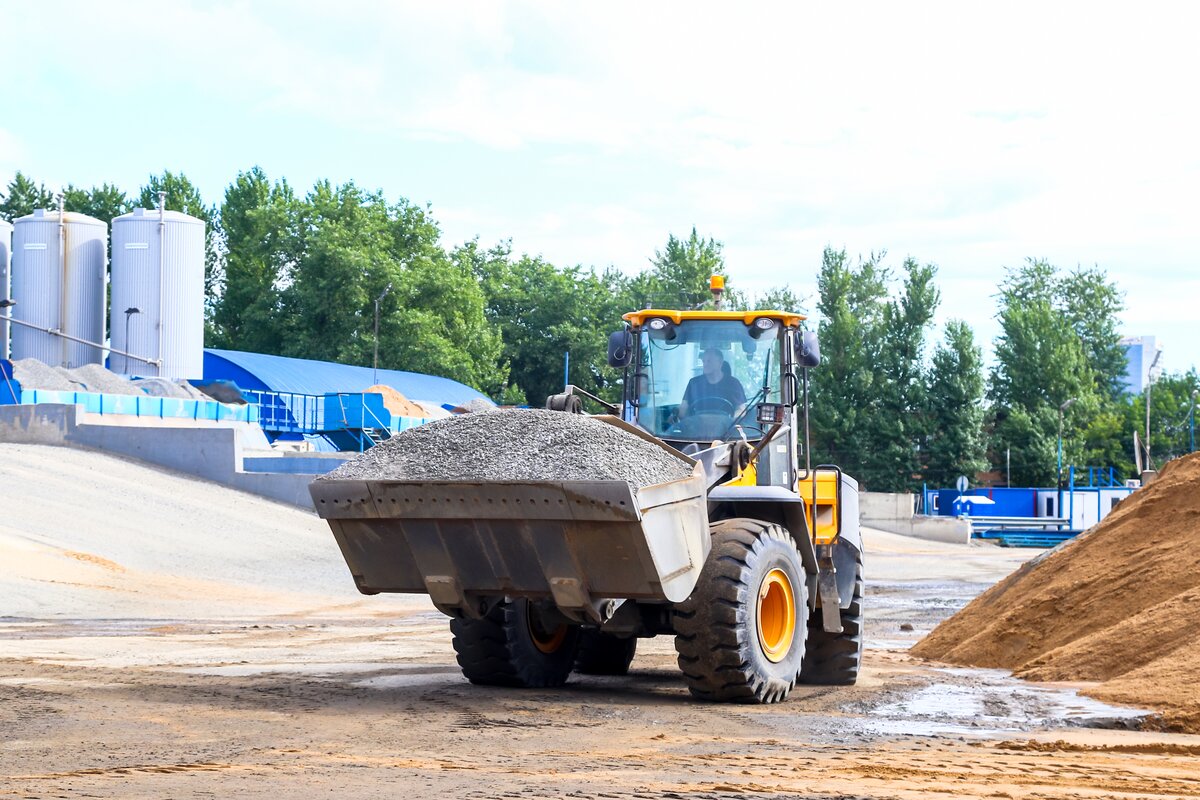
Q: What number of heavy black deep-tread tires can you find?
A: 4